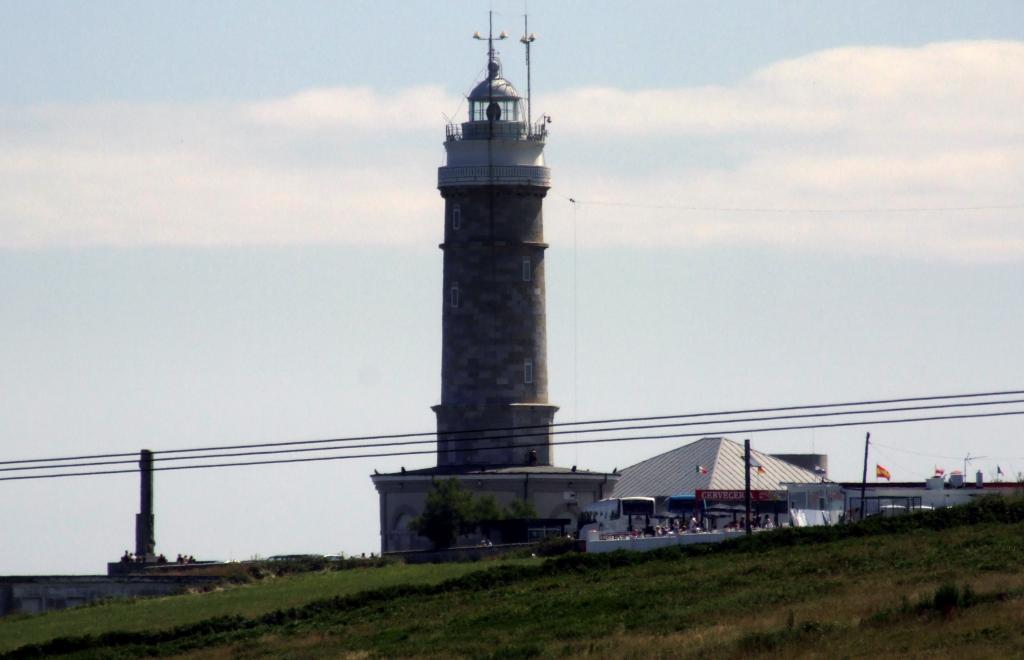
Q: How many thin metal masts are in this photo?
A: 2